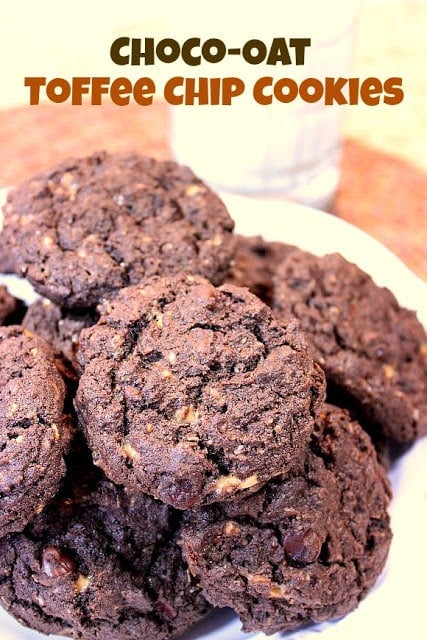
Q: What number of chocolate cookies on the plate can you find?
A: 9